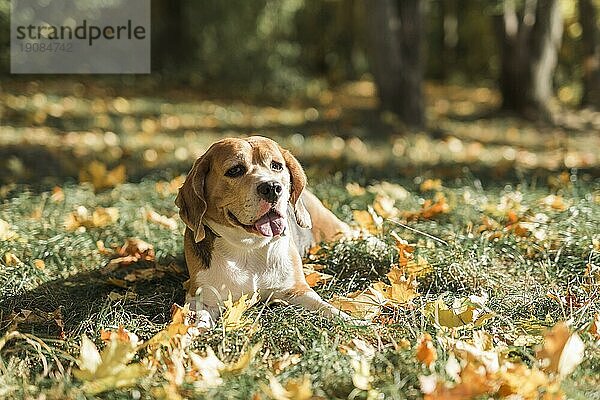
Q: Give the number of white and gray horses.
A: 0